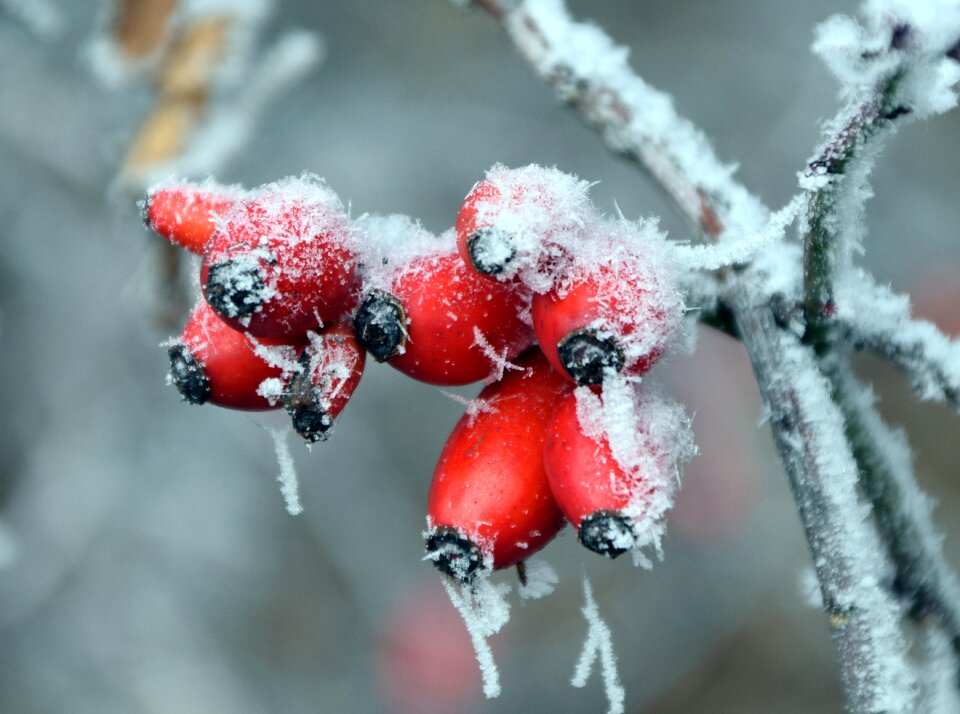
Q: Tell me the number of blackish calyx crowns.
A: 9